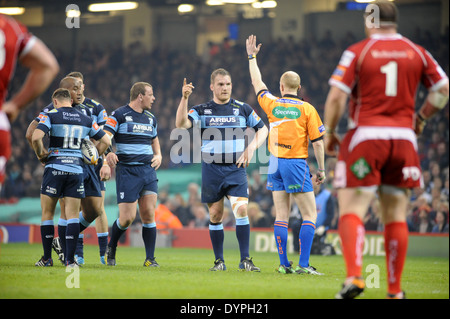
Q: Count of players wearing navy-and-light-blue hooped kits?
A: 5